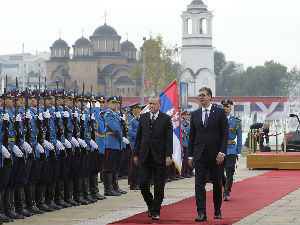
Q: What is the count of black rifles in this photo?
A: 11